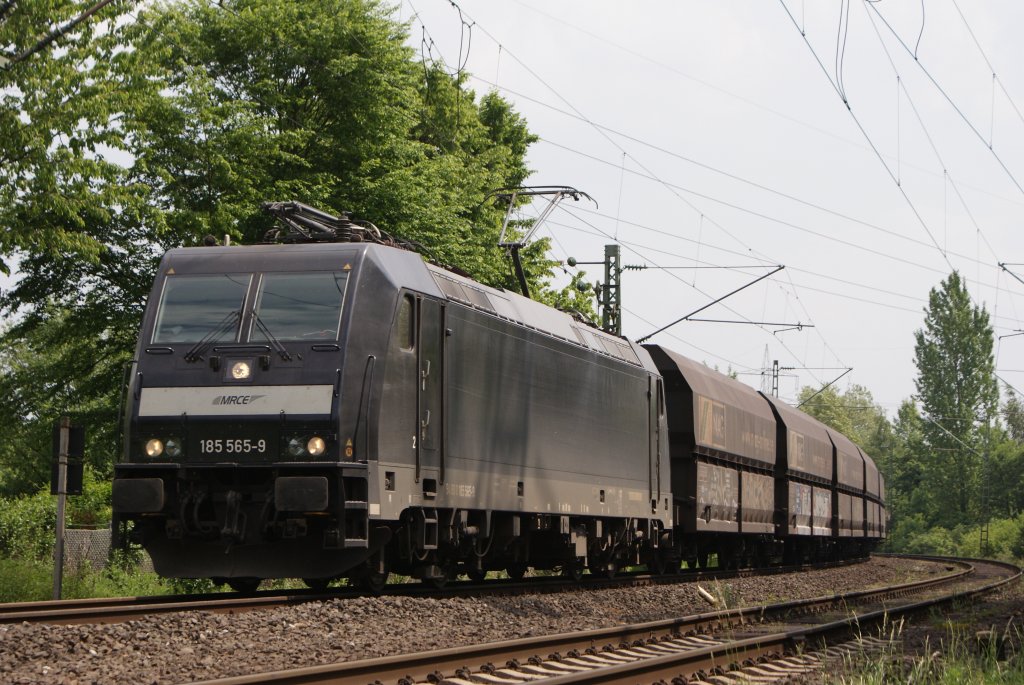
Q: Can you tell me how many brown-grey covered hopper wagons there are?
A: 5